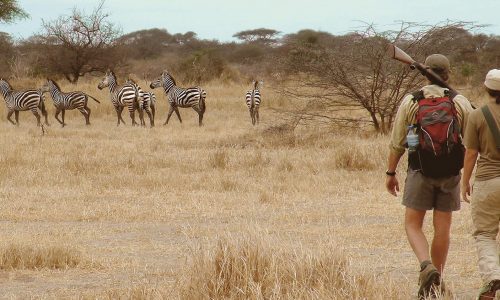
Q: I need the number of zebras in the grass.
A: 6